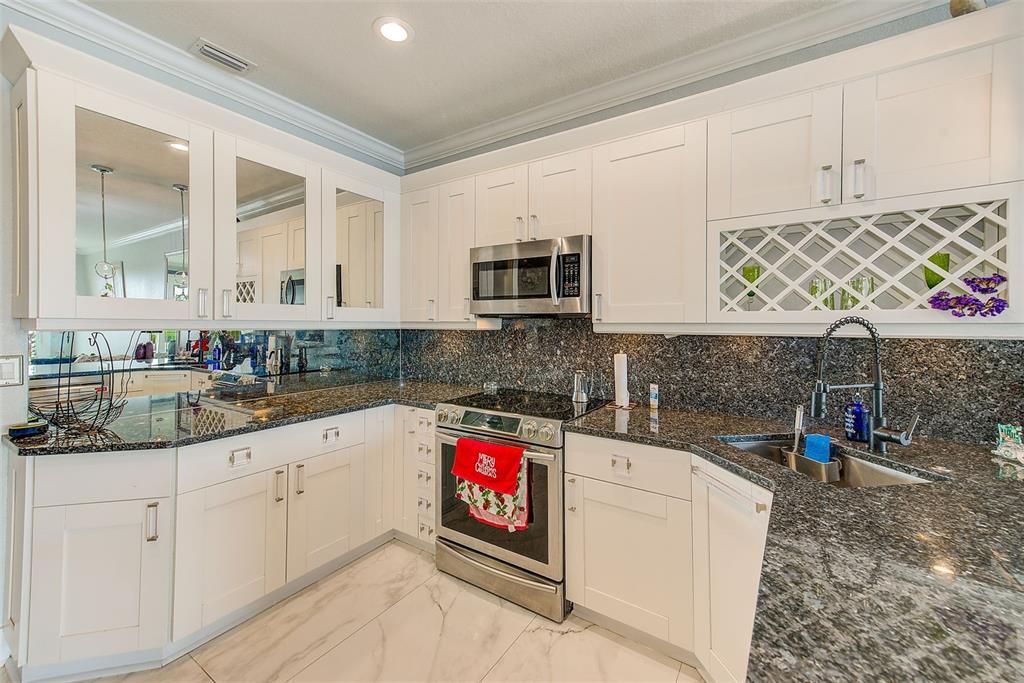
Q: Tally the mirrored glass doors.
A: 3